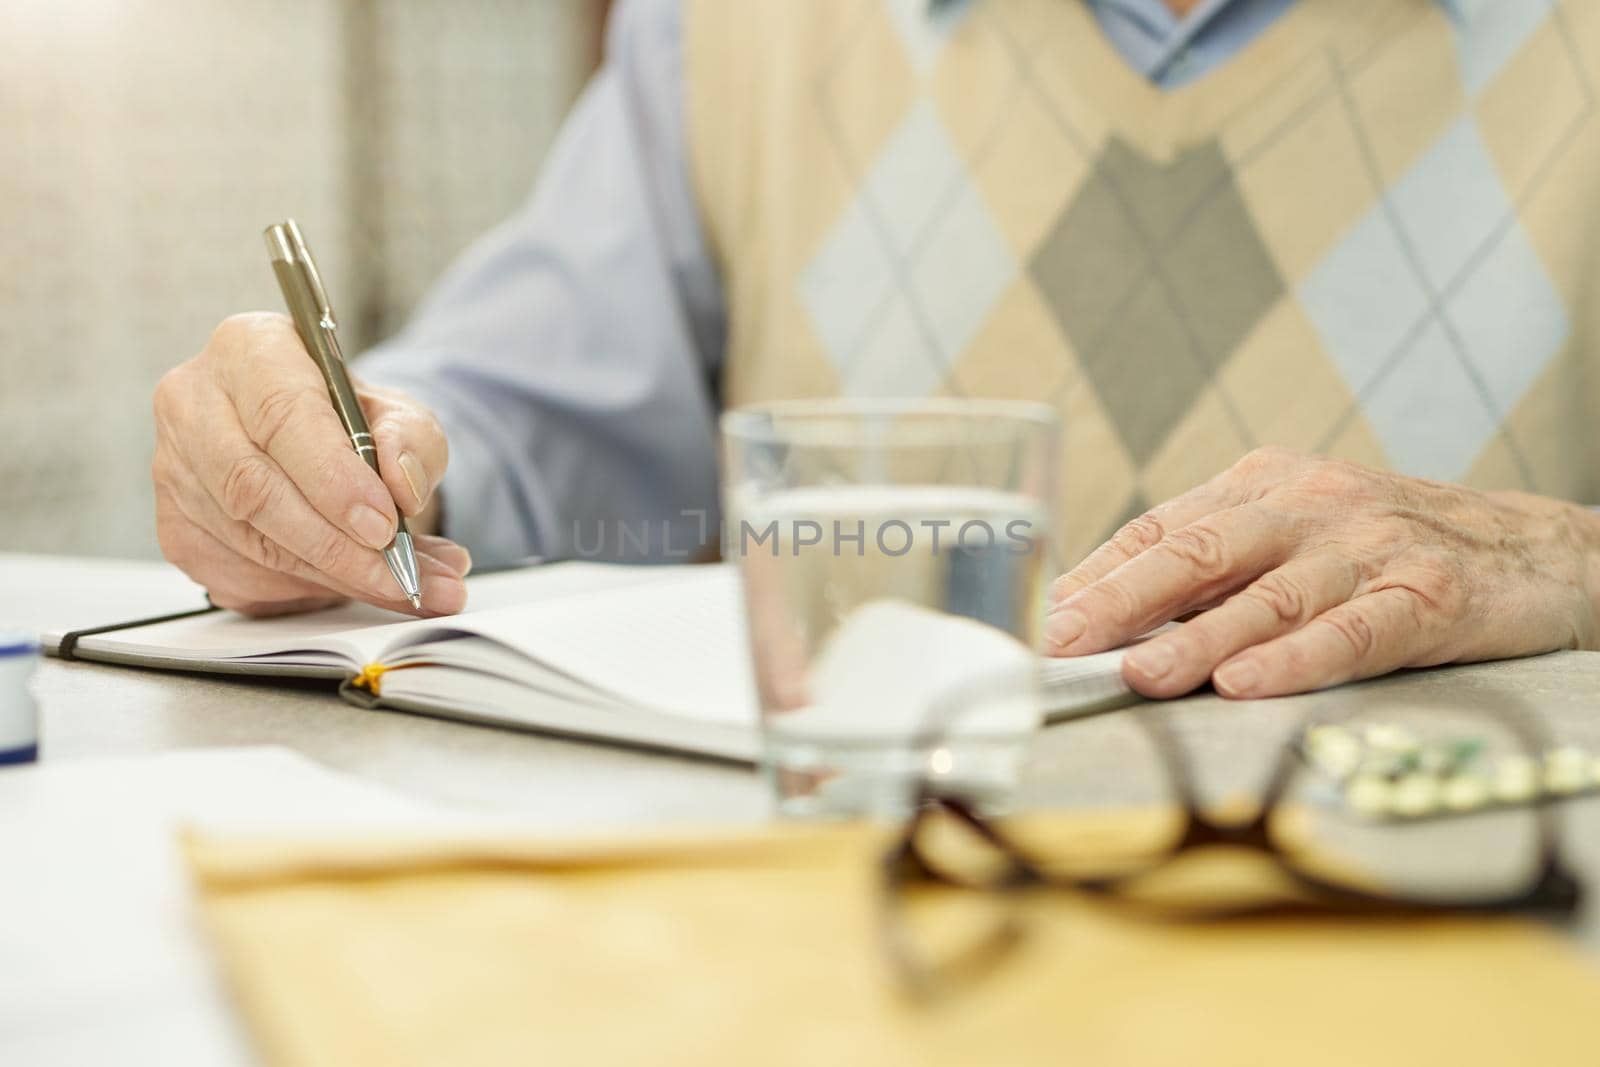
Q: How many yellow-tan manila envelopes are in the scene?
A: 1